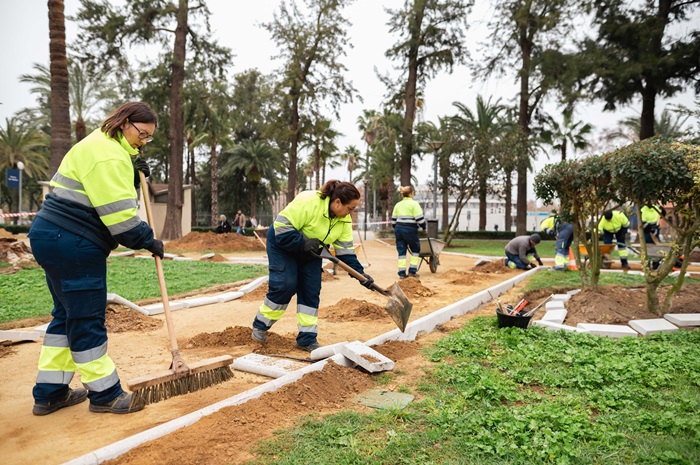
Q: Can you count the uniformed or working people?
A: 7